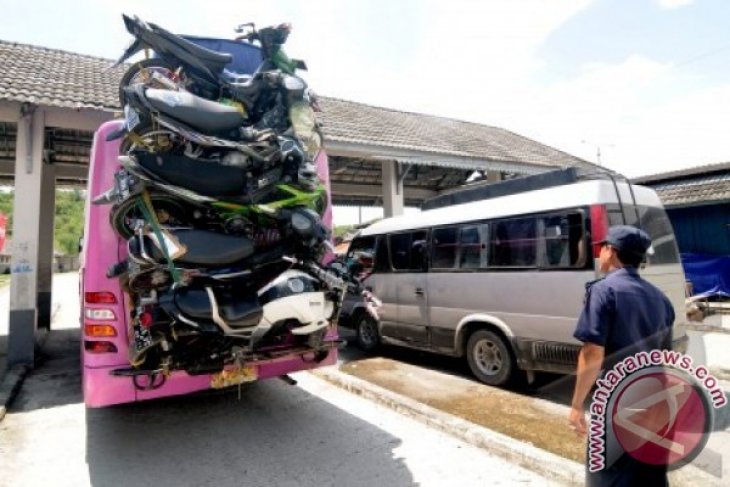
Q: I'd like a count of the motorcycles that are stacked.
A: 5